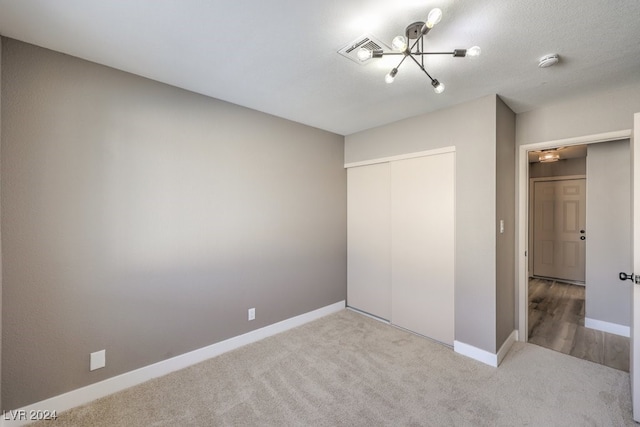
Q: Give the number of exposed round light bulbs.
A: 6